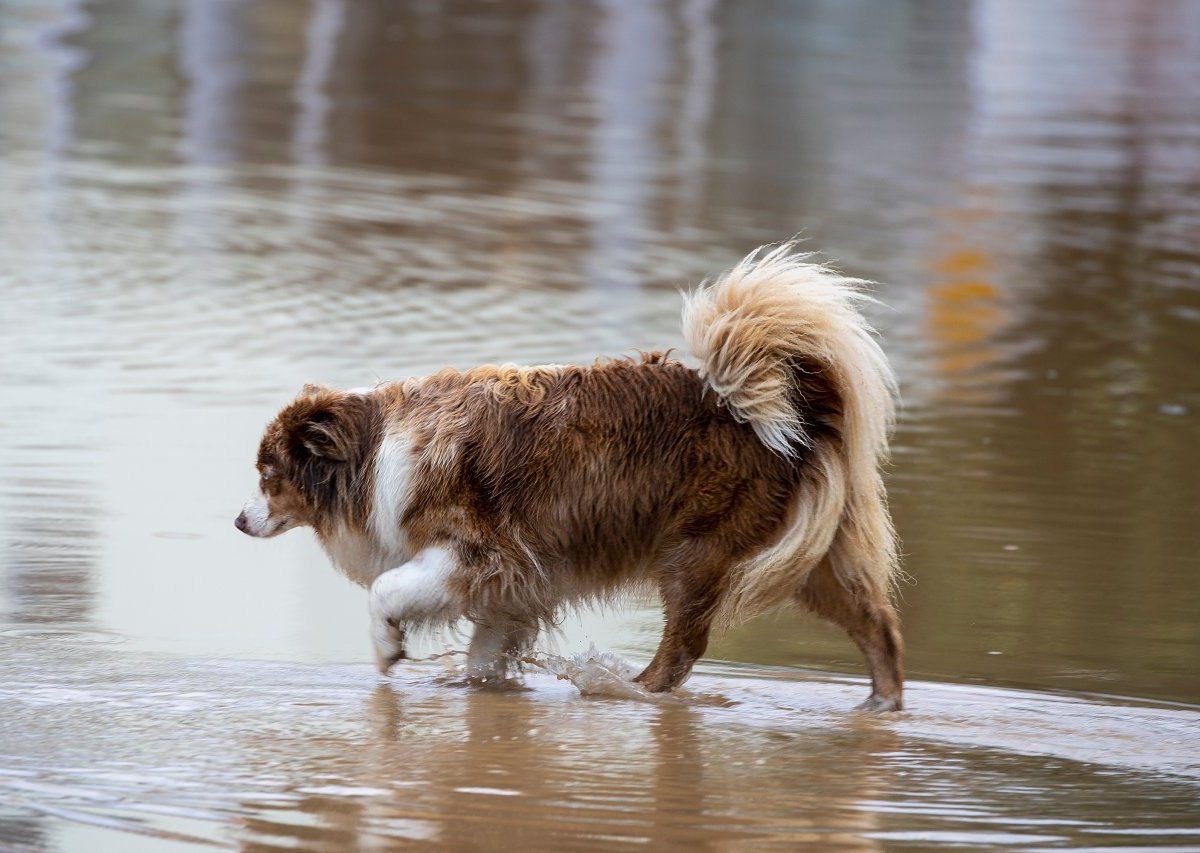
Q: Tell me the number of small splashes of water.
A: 1